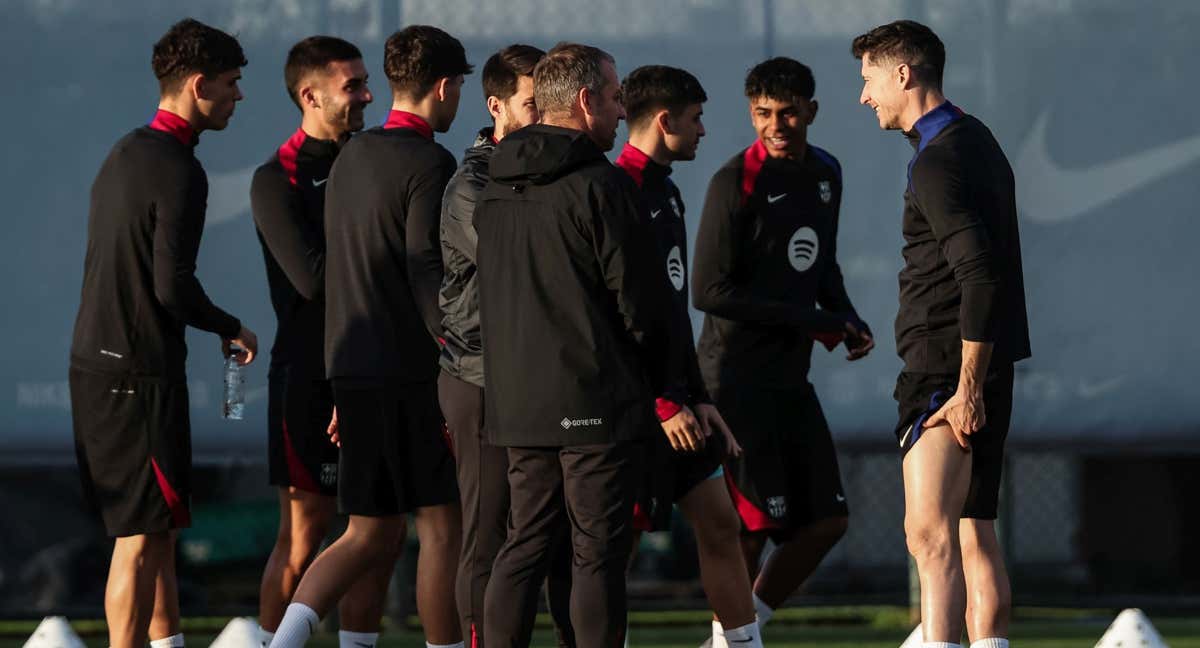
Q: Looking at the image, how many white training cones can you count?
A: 4